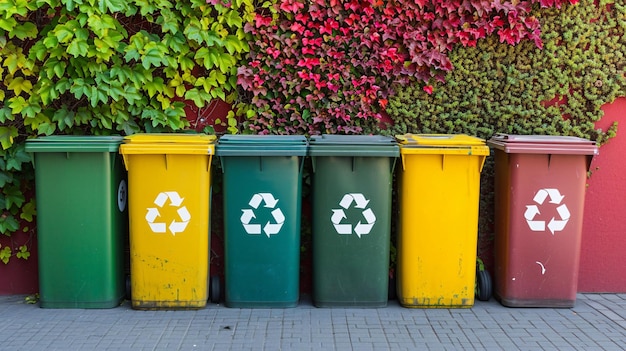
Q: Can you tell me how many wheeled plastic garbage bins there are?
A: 6